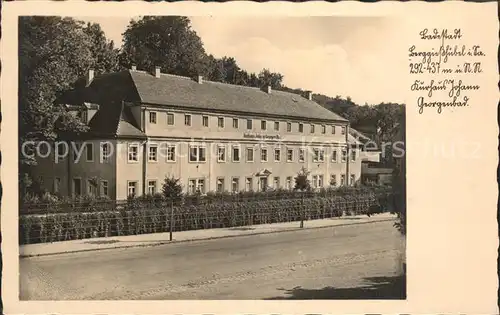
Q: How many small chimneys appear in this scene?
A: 6